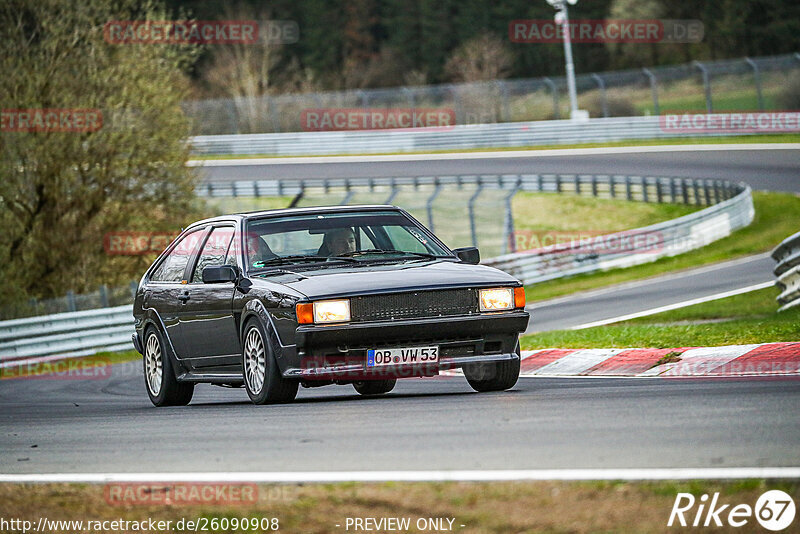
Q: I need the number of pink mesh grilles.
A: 0